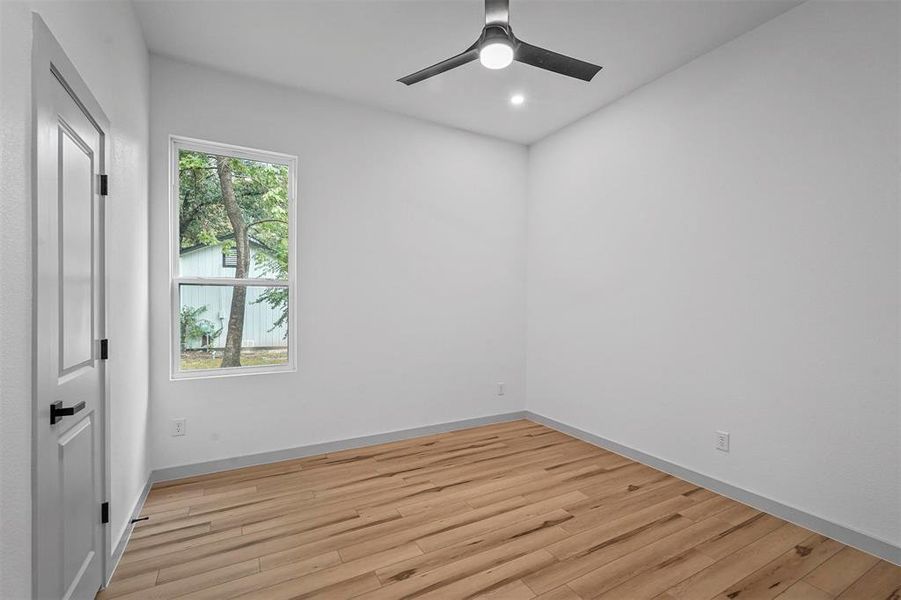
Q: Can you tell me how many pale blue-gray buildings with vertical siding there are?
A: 1